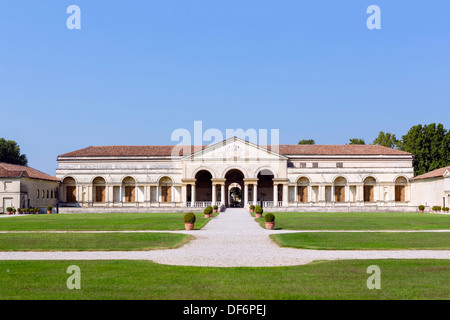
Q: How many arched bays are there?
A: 11